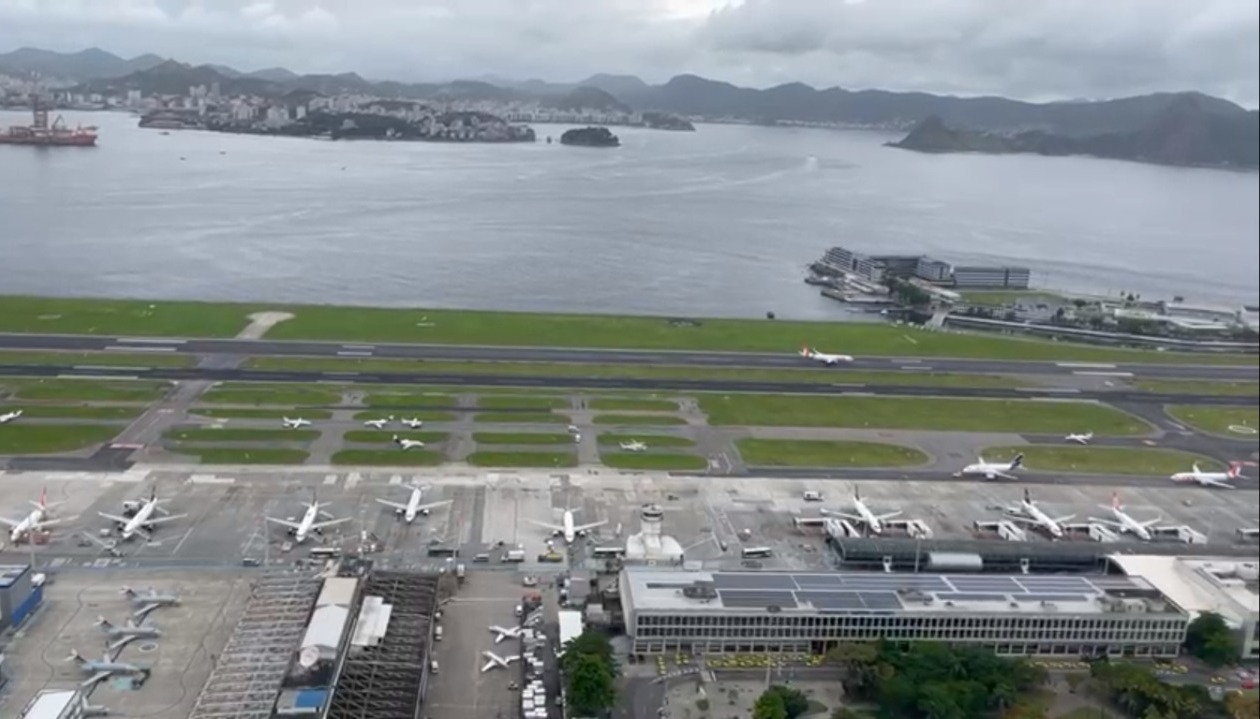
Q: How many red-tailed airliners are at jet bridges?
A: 1